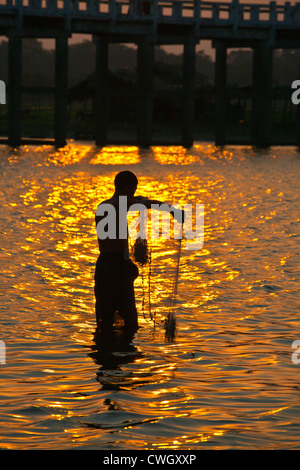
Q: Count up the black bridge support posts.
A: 7